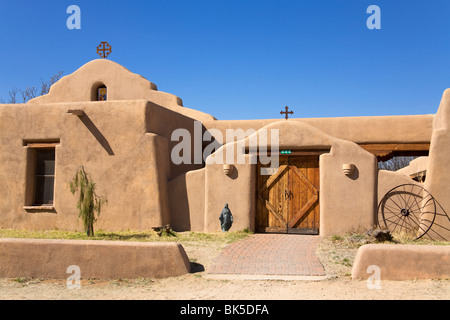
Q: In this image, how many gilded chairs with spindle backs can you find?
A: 0